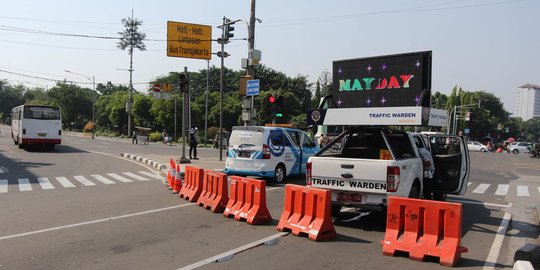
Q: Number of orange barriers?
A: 5